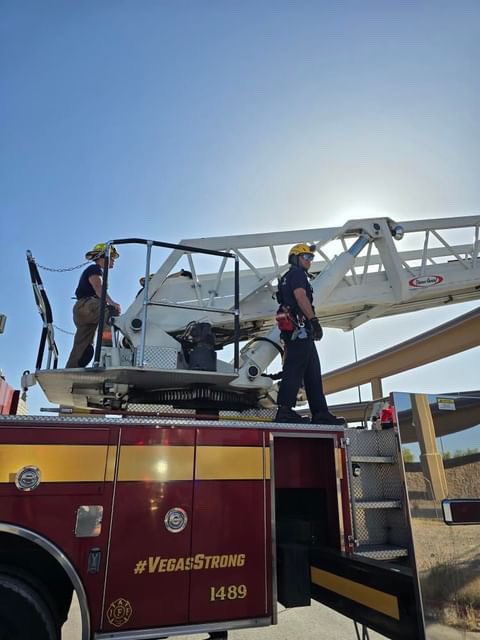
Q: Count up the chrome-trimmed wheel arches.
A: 1